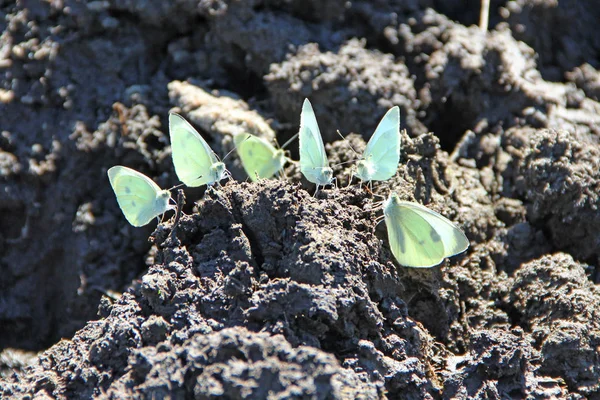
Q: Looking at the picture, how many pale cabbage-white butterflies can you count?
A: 6